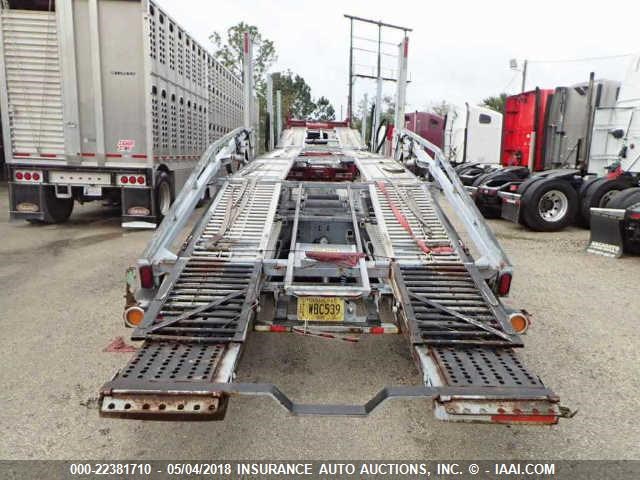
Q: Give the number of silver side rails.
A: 2